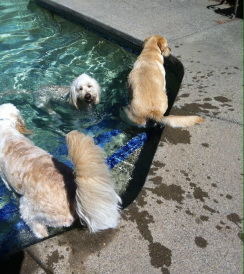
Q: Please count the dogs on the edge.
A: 2